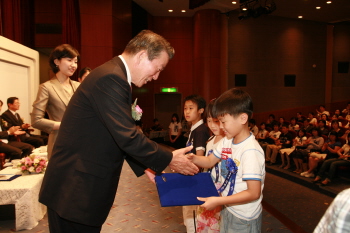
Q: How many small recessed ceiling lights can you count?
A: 7